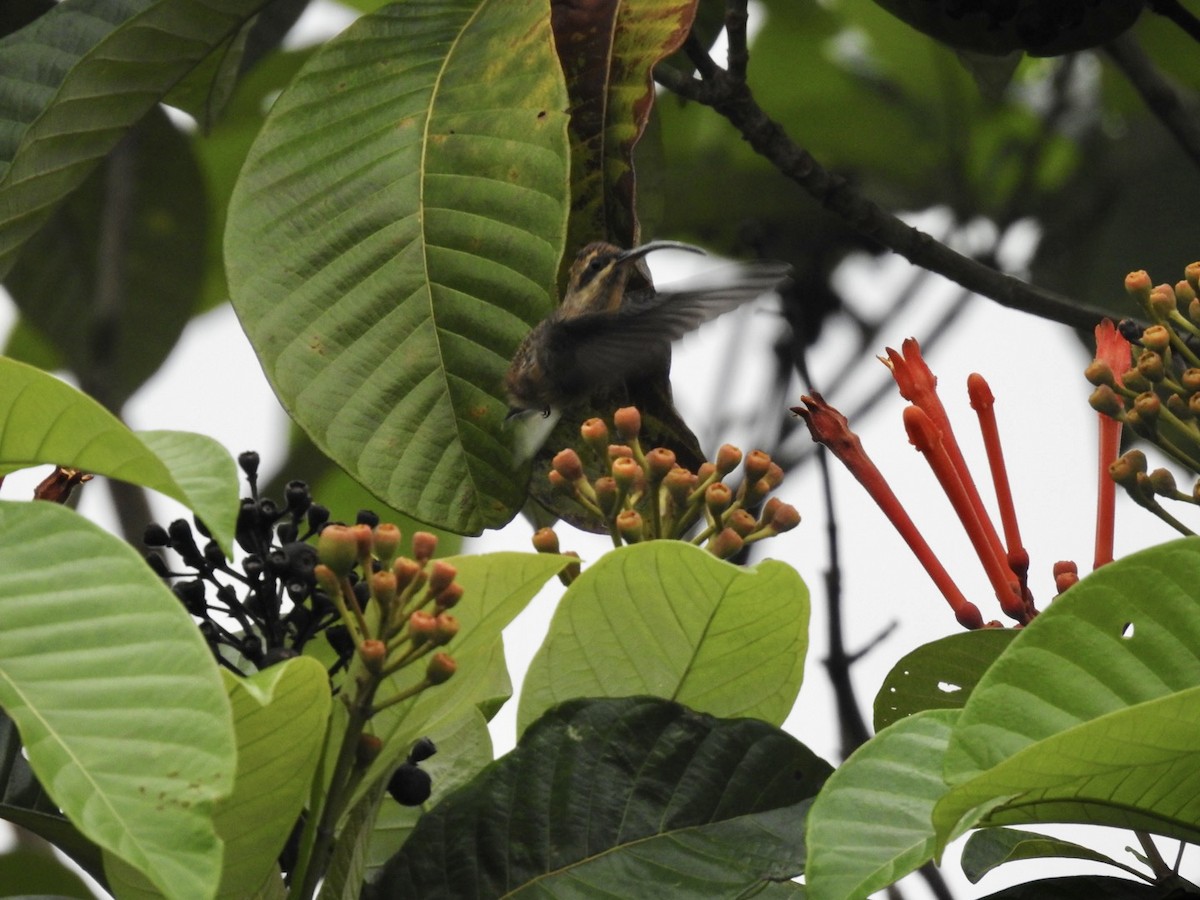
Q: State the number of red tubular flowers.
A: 5